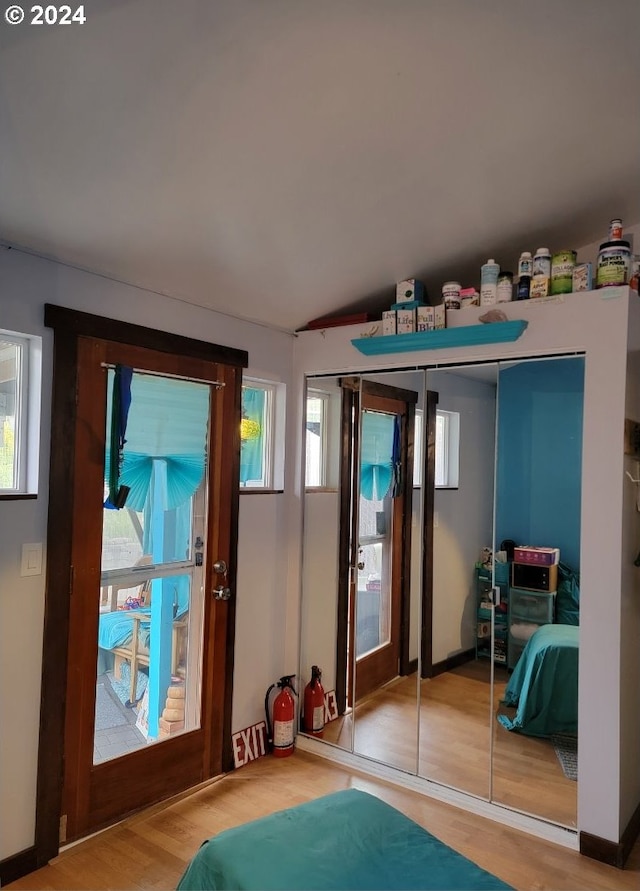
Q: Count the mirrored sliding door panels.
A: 4